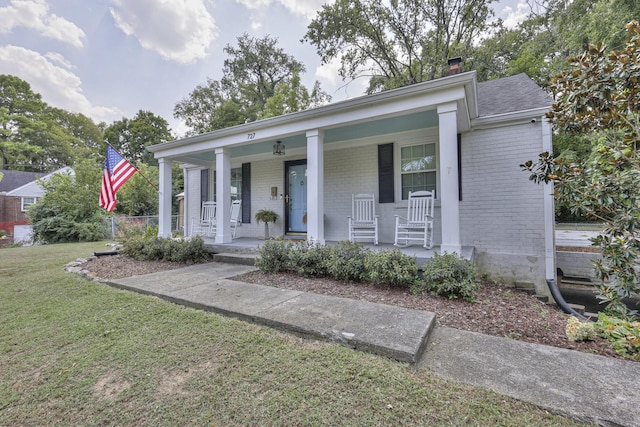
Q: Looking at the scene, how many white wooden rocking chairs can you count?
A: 4